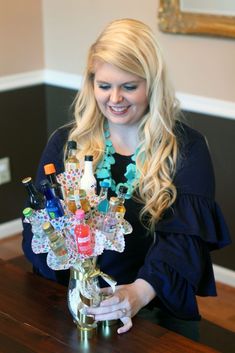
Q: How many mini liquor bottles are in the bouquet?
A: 12